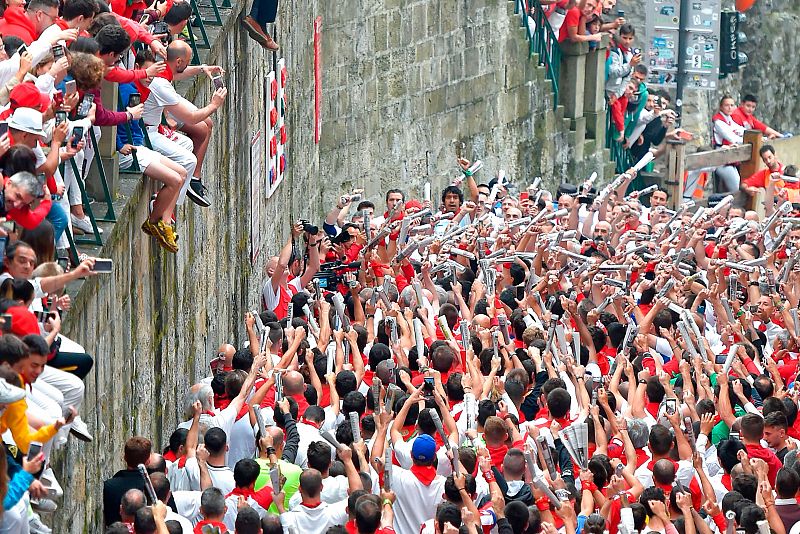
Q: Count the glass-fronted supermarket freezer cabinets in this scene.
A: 0